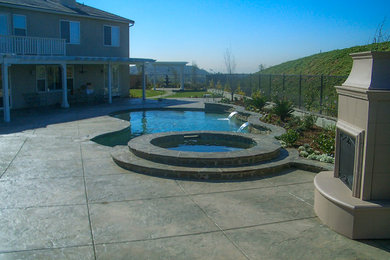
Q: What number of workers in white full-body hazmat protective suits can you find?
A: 0